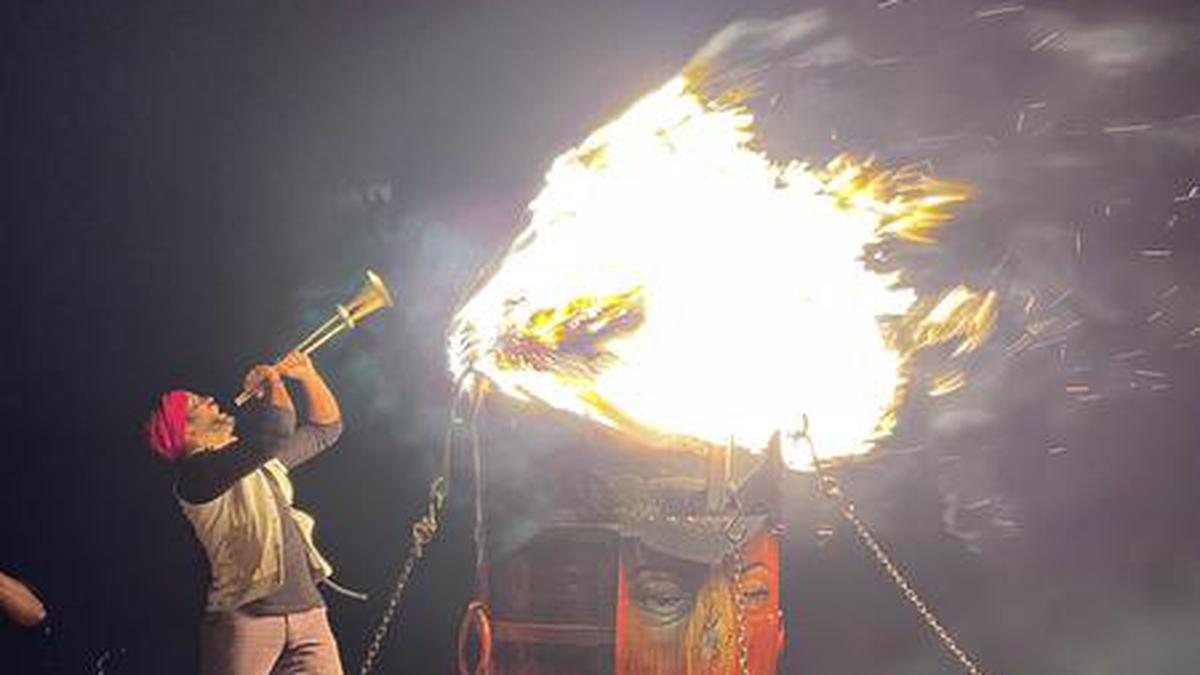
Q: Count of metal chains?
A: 3